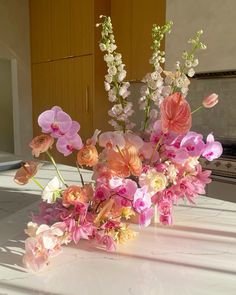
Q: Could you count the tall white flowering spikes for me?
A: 3